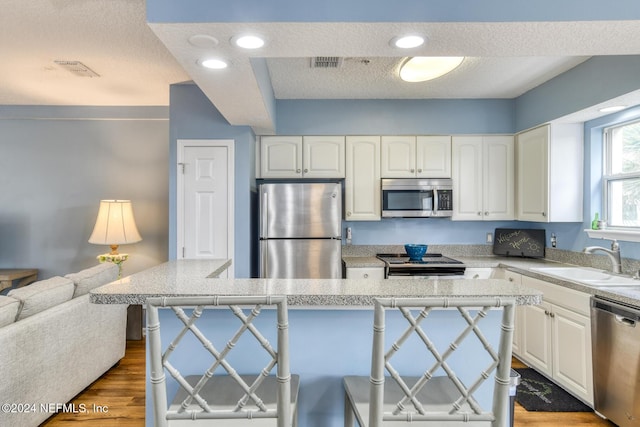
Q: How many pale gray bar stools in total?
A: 2